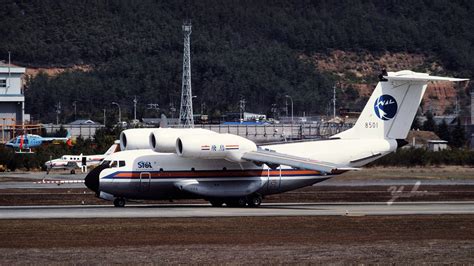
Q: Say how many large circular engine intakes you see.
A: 3